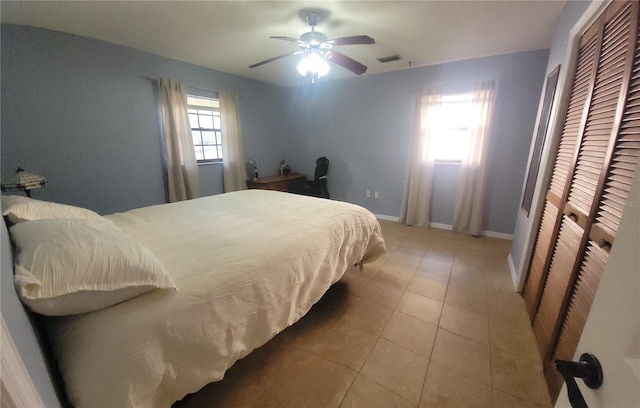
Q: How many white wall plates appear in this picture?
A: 2